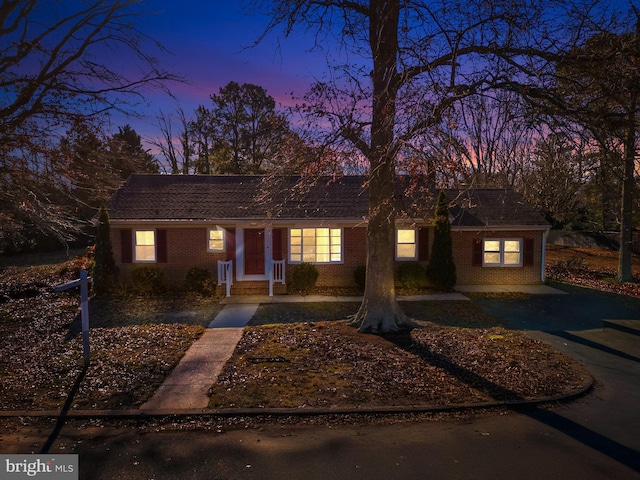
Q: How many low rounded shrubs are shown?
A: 5